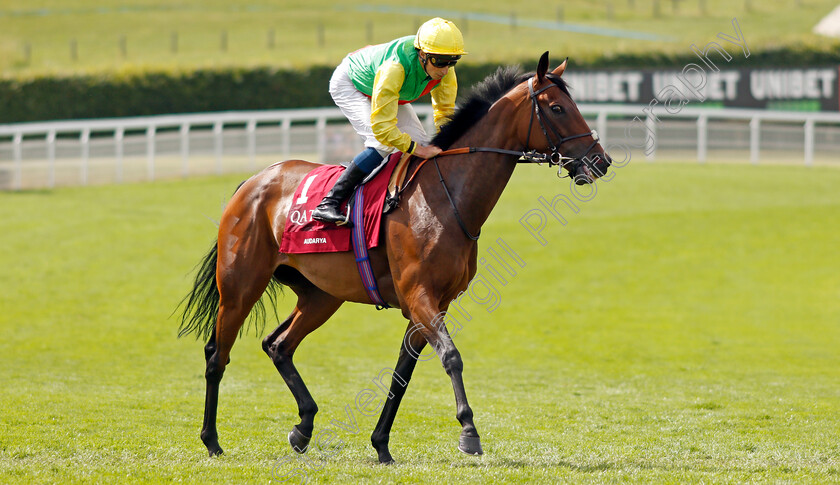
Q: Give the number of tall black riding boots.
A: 1